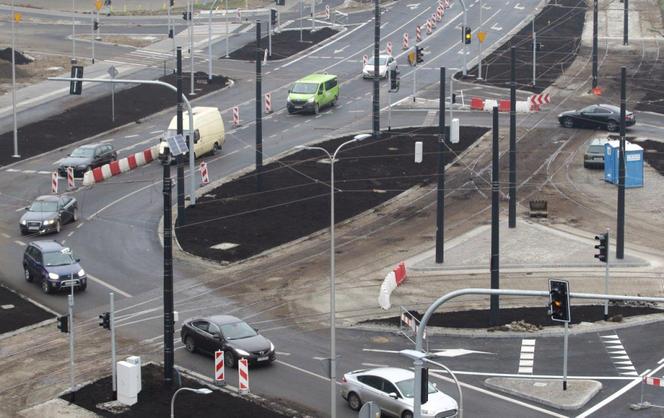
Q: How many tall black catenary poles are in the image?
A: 10